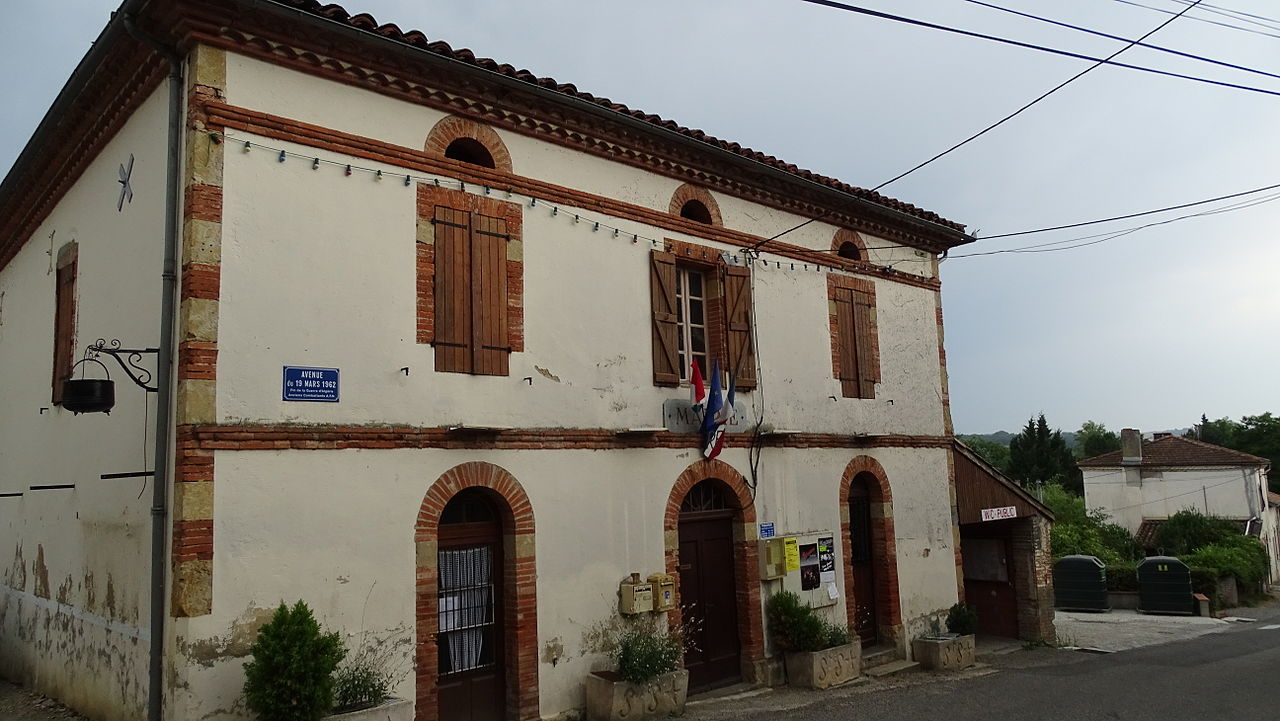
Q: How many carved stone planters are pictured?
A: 4